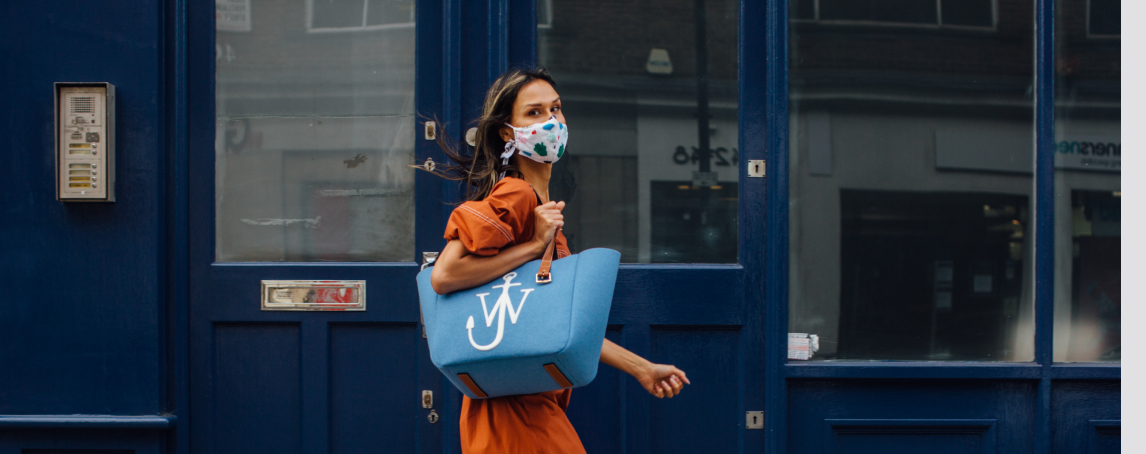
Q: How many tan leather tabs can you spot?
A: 2